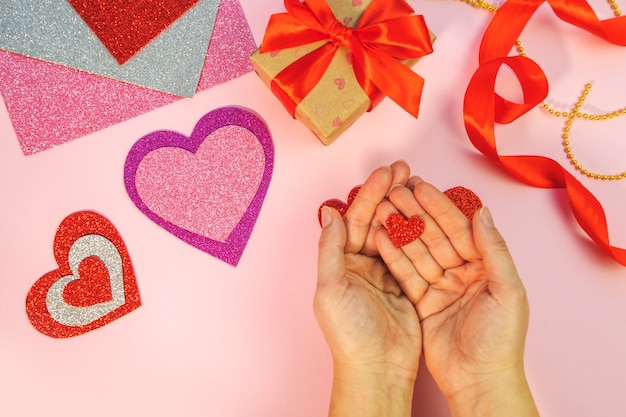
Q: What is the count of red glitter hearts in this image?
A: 5